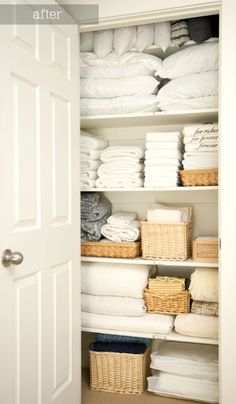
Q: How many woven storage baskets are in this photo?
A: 6